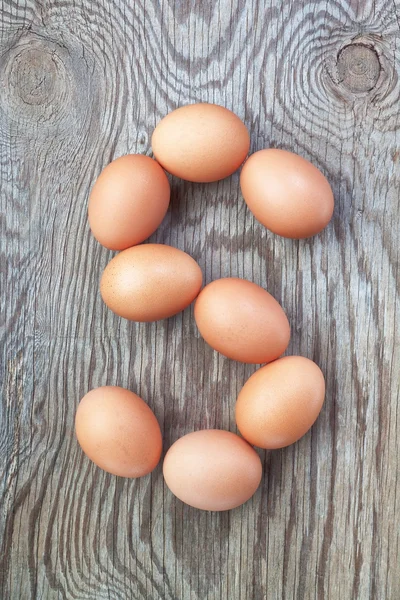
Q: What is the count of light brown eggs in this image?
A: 8